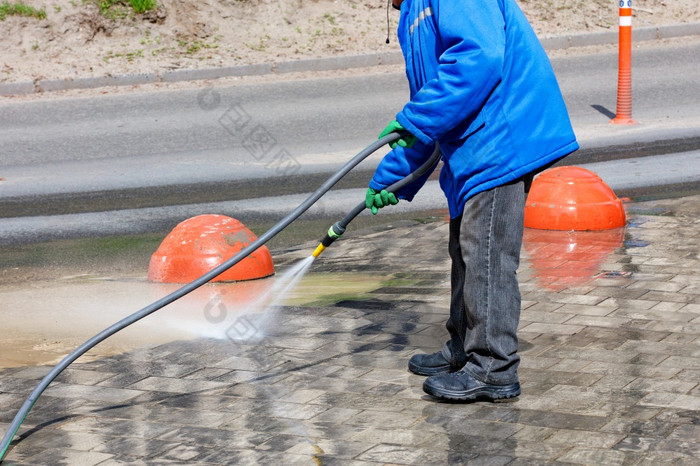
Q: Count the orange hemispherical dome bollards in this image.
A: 2